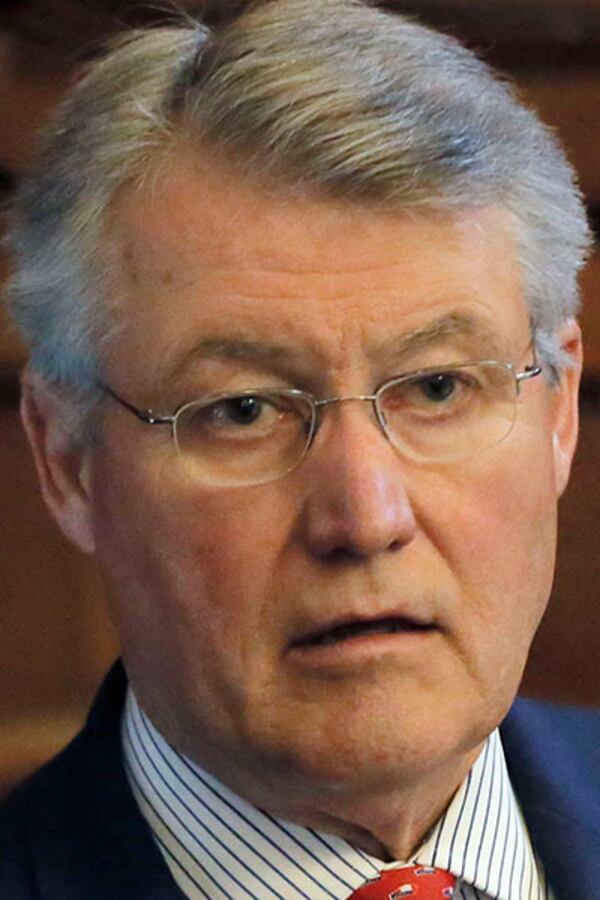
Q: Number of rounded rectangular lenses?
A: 2